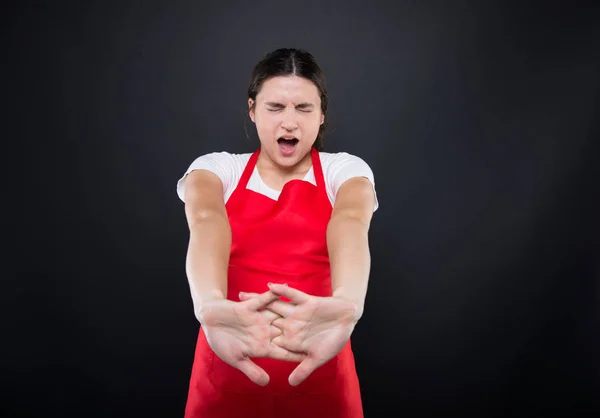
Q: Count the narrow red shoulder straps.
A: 2